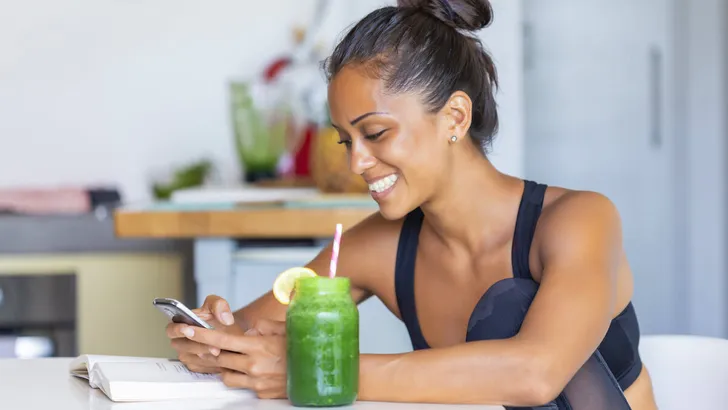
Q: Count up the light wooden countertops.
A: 1